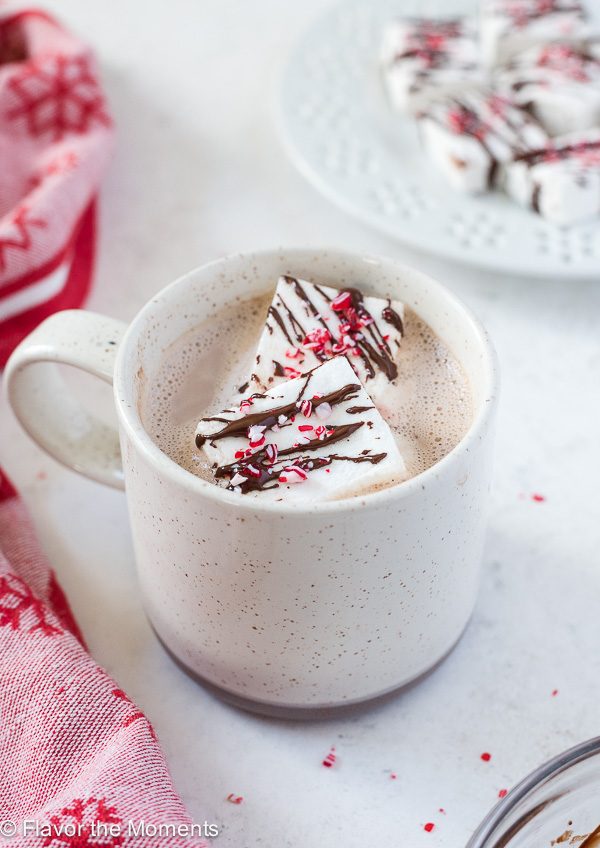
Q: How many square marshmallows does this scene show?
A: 7